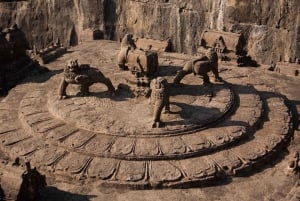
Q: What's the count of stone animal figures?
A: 4